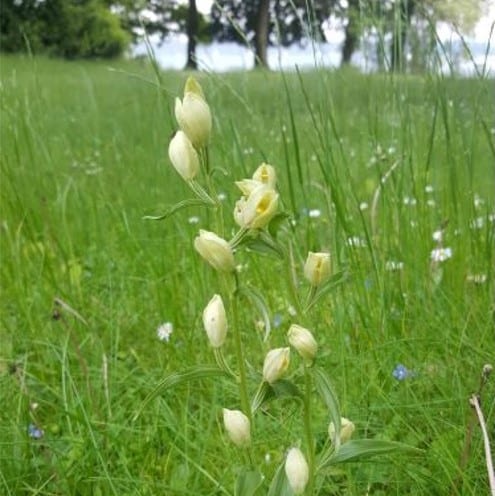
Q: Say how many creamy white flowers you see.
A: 12